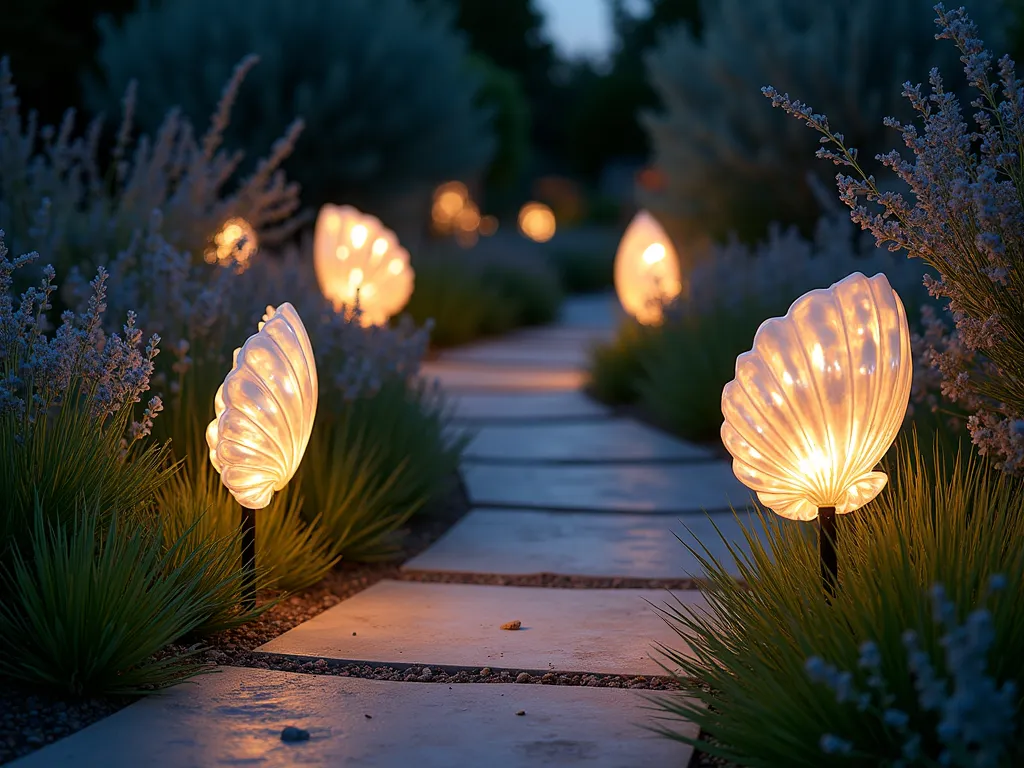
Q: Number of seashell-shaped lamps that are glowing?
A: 4